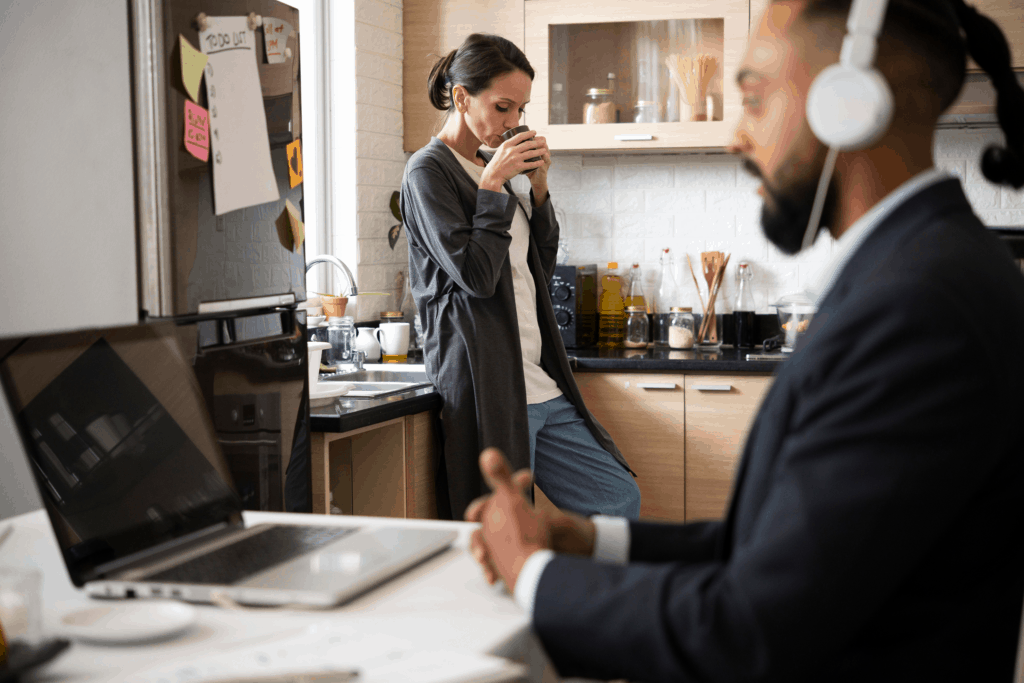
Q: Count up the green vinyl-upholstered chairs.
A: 0